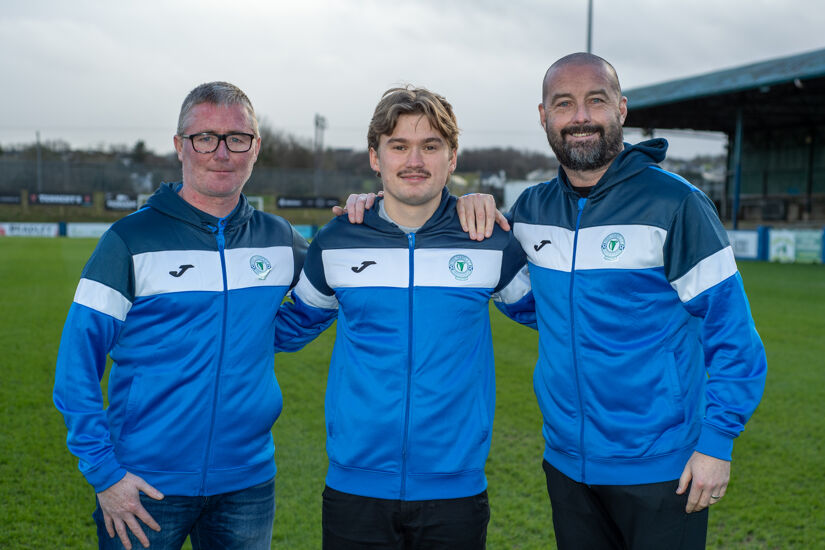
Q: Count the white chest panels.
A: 3